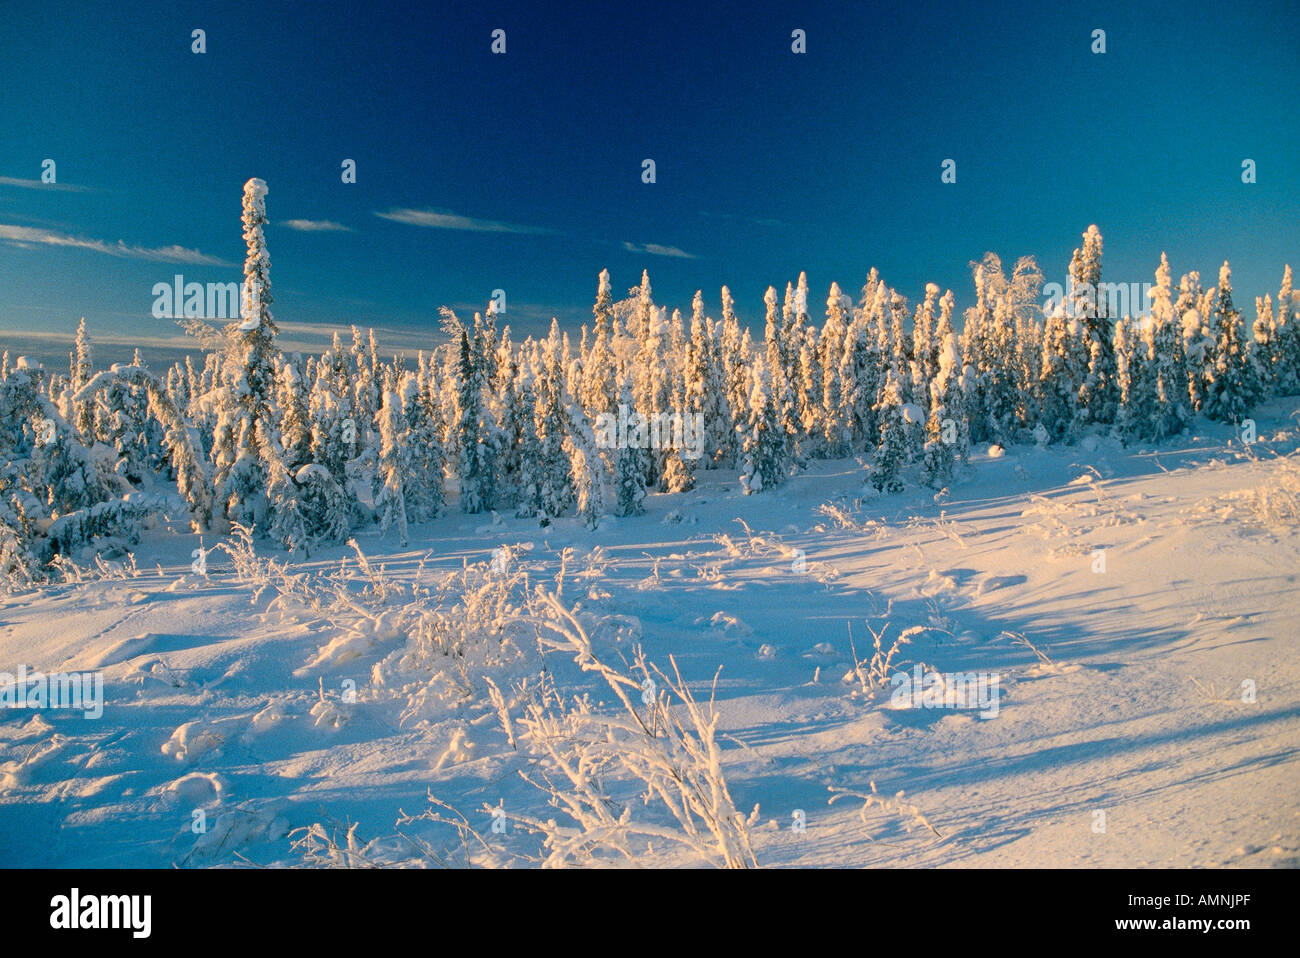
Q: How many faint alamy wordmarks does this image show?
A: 5